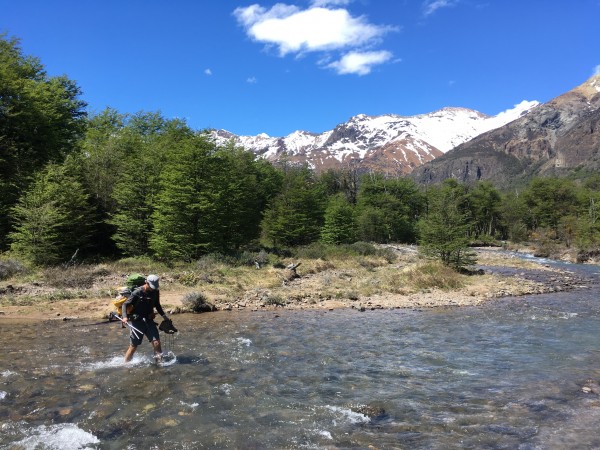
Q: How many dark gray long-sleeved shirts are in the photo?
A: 1